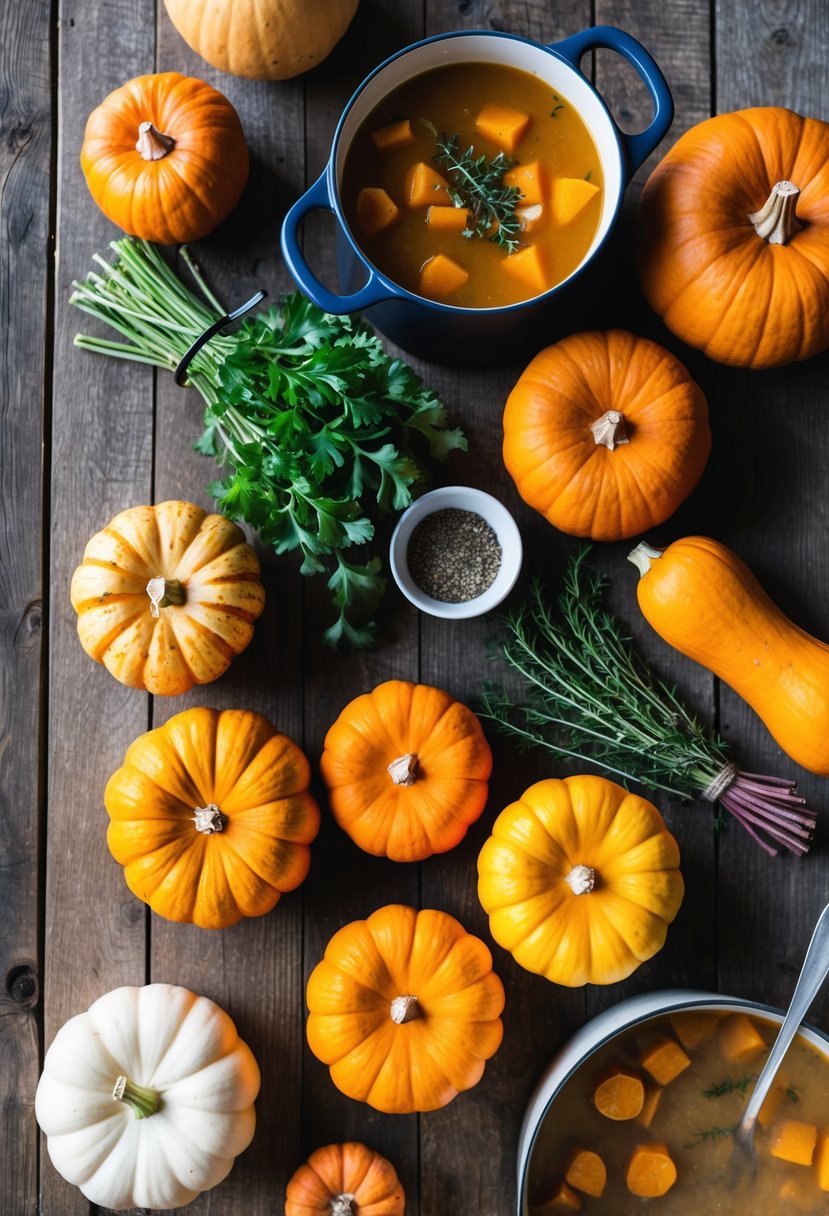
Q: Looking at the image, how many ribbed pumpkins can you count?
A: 11